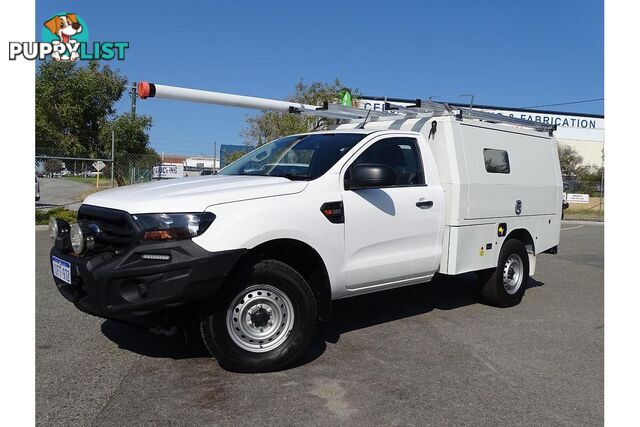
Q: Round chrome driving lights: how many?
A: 2